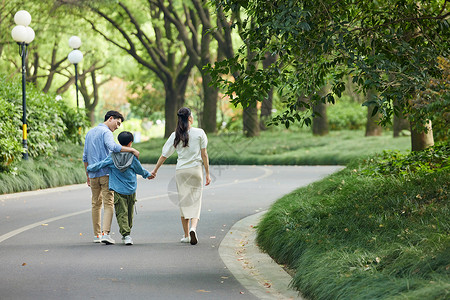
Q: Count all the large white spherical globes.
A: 5